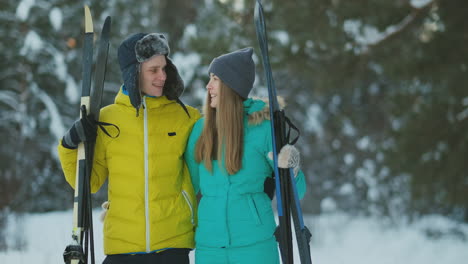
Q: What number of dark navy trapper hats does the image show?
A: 1